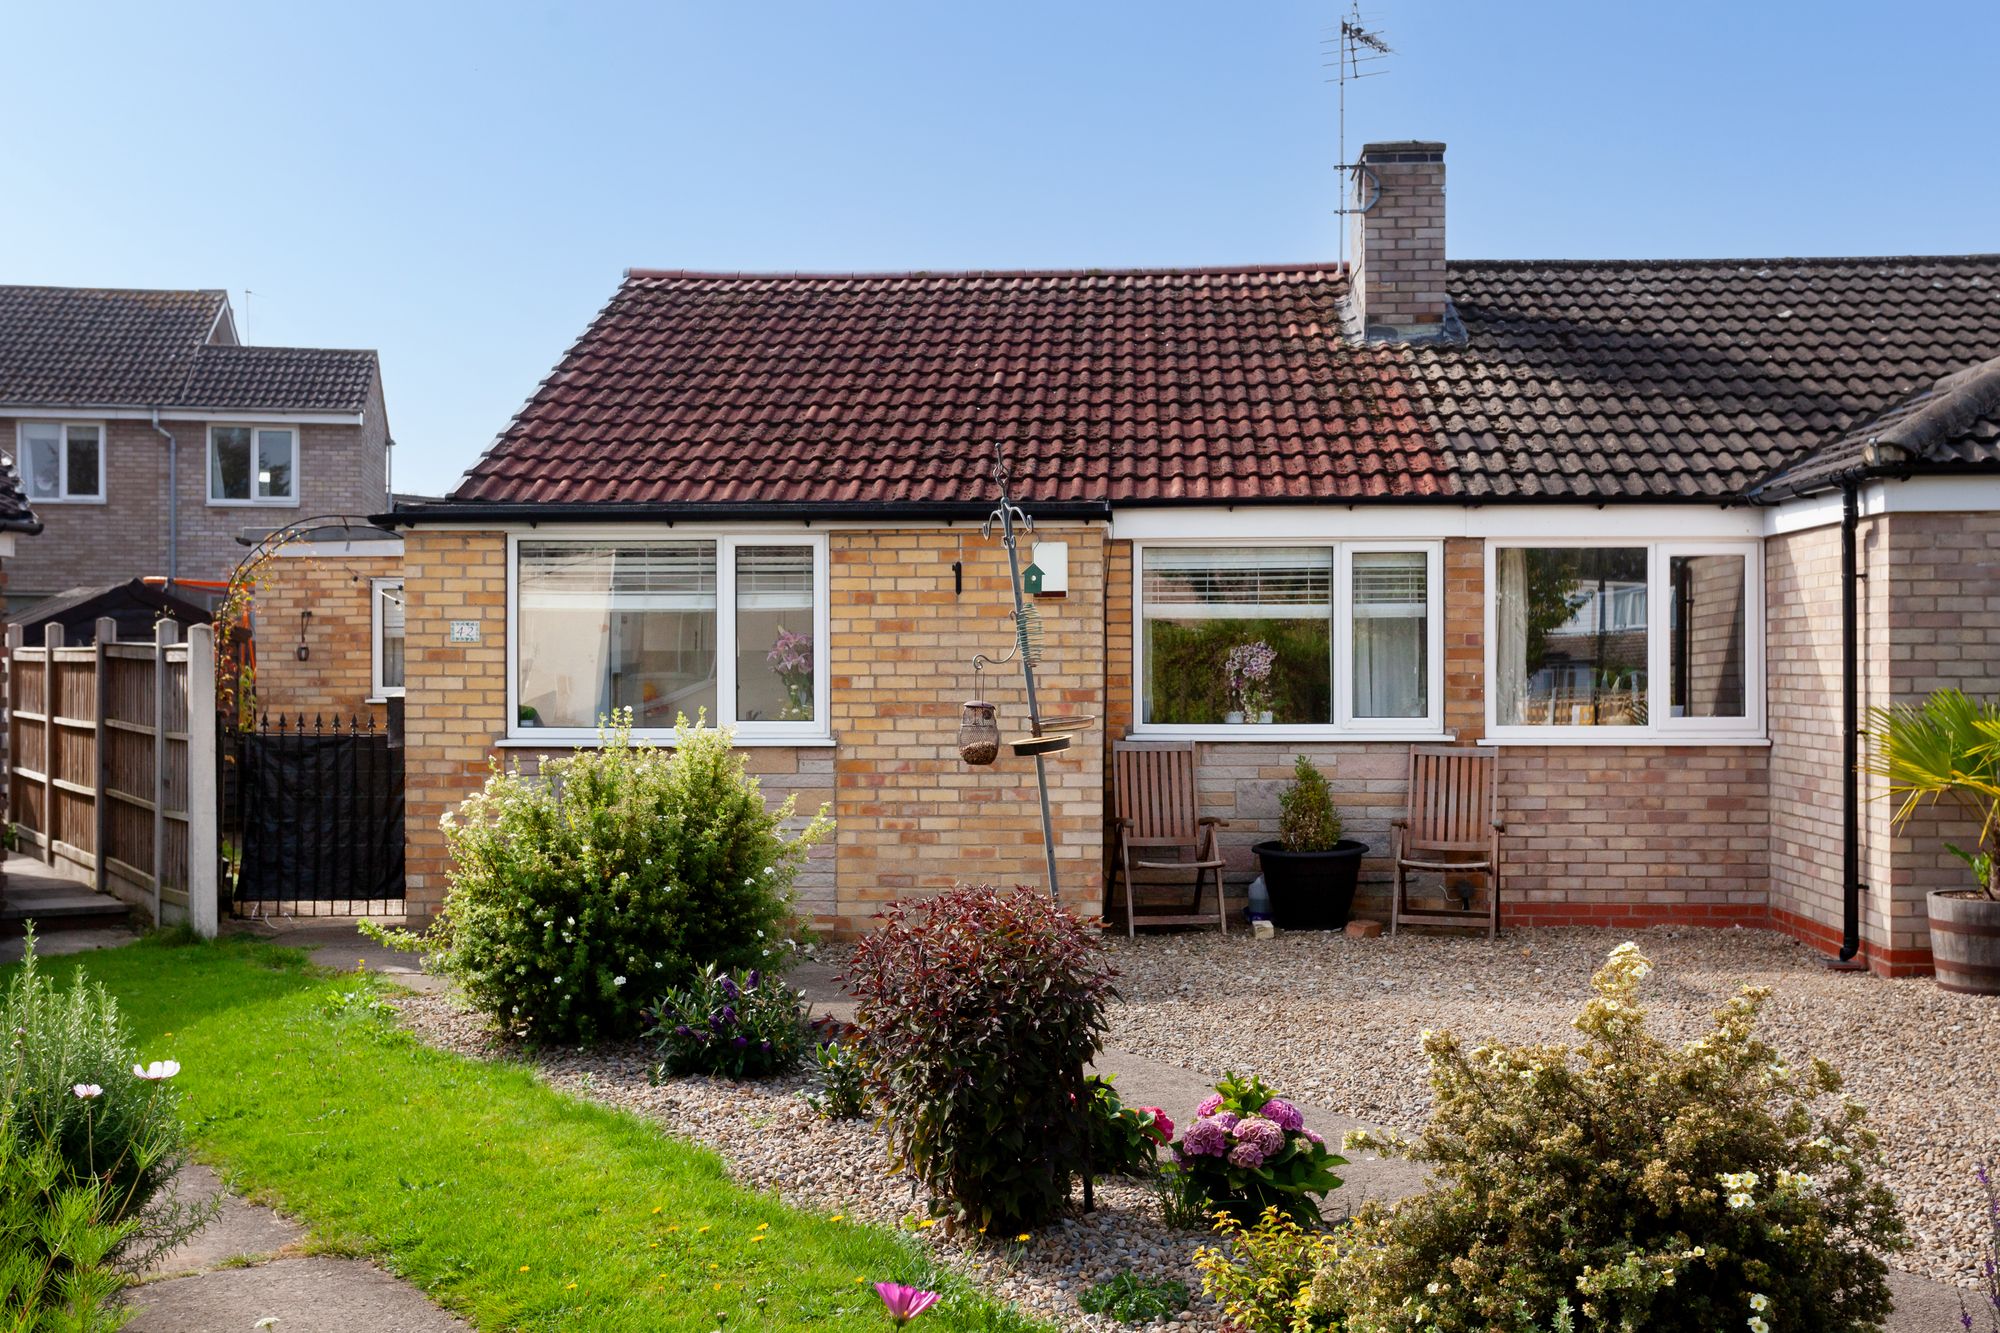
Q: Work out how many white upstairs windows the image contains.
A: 2